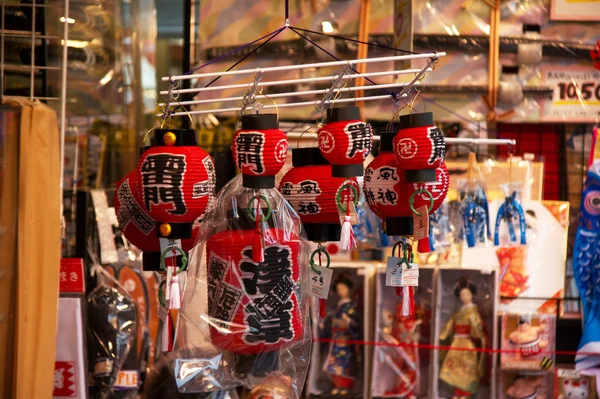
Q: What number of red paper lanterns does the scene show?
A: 8